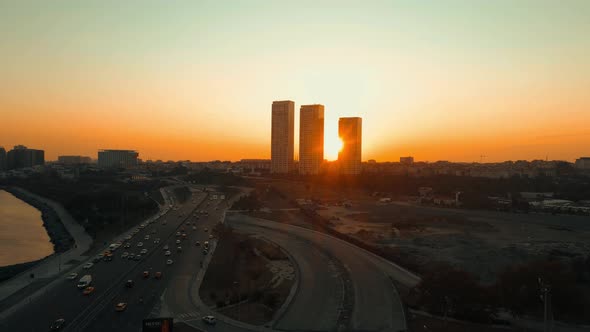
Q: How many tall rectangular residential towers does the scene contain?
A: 3